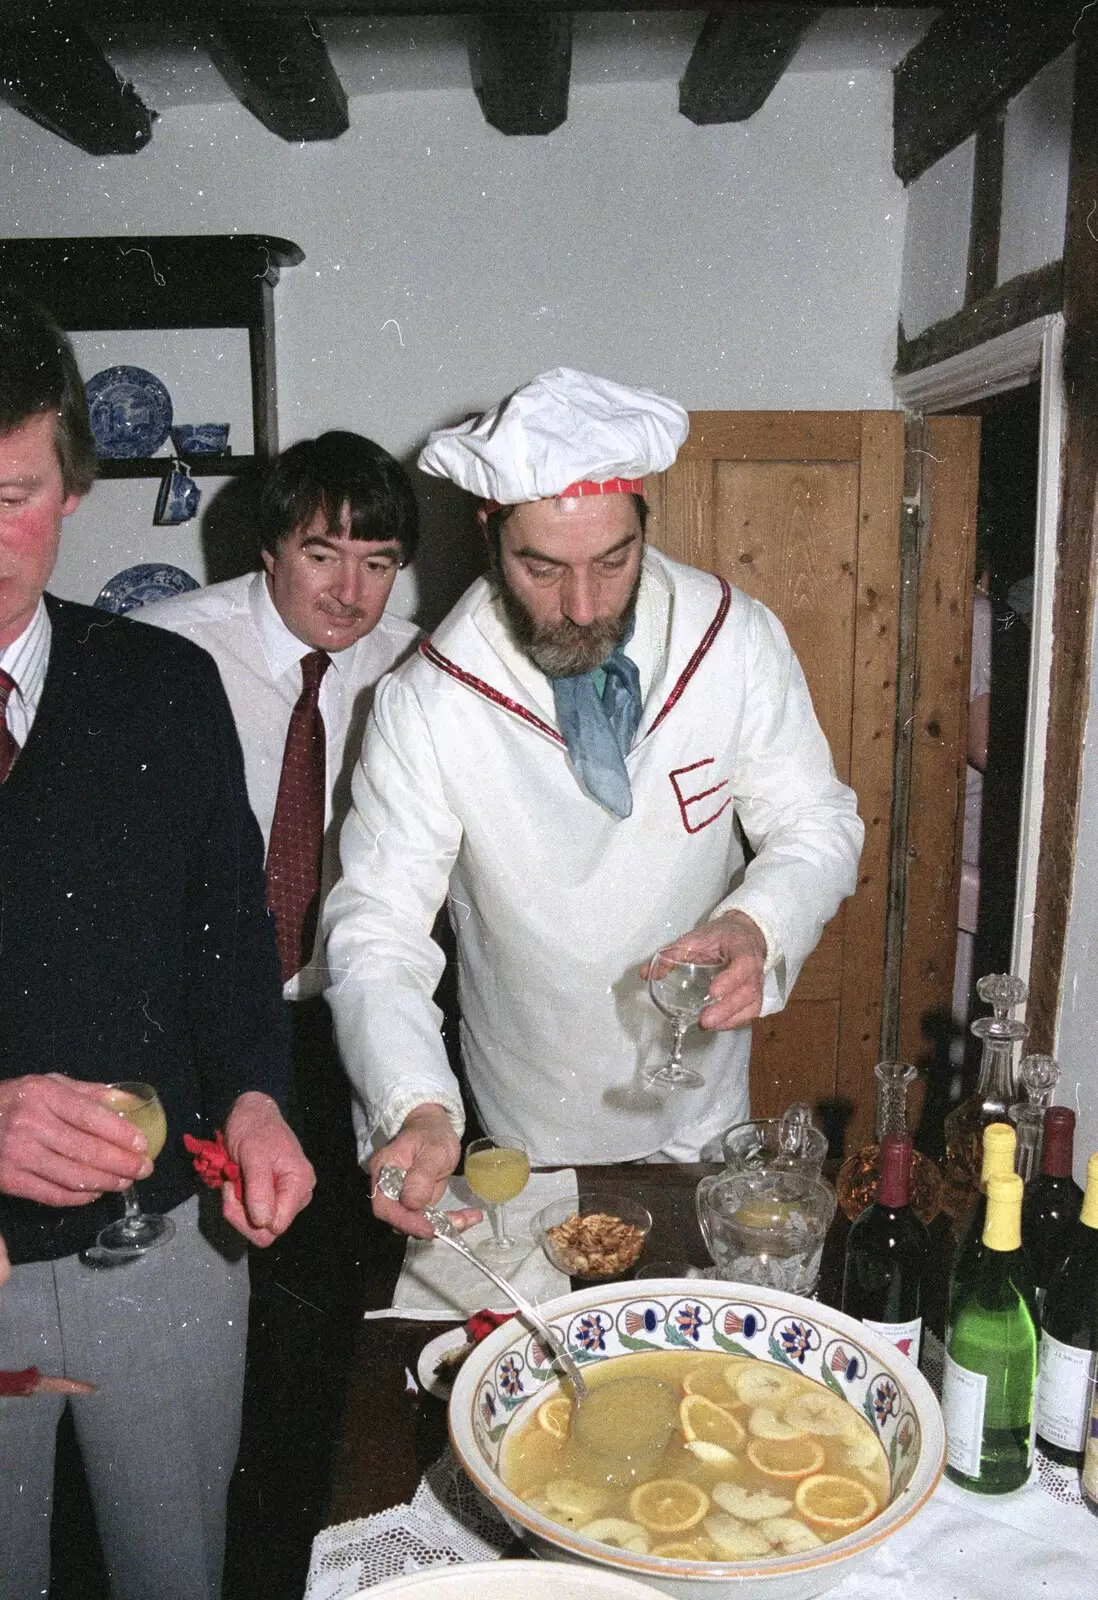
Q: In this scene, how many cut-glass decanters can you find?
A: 3